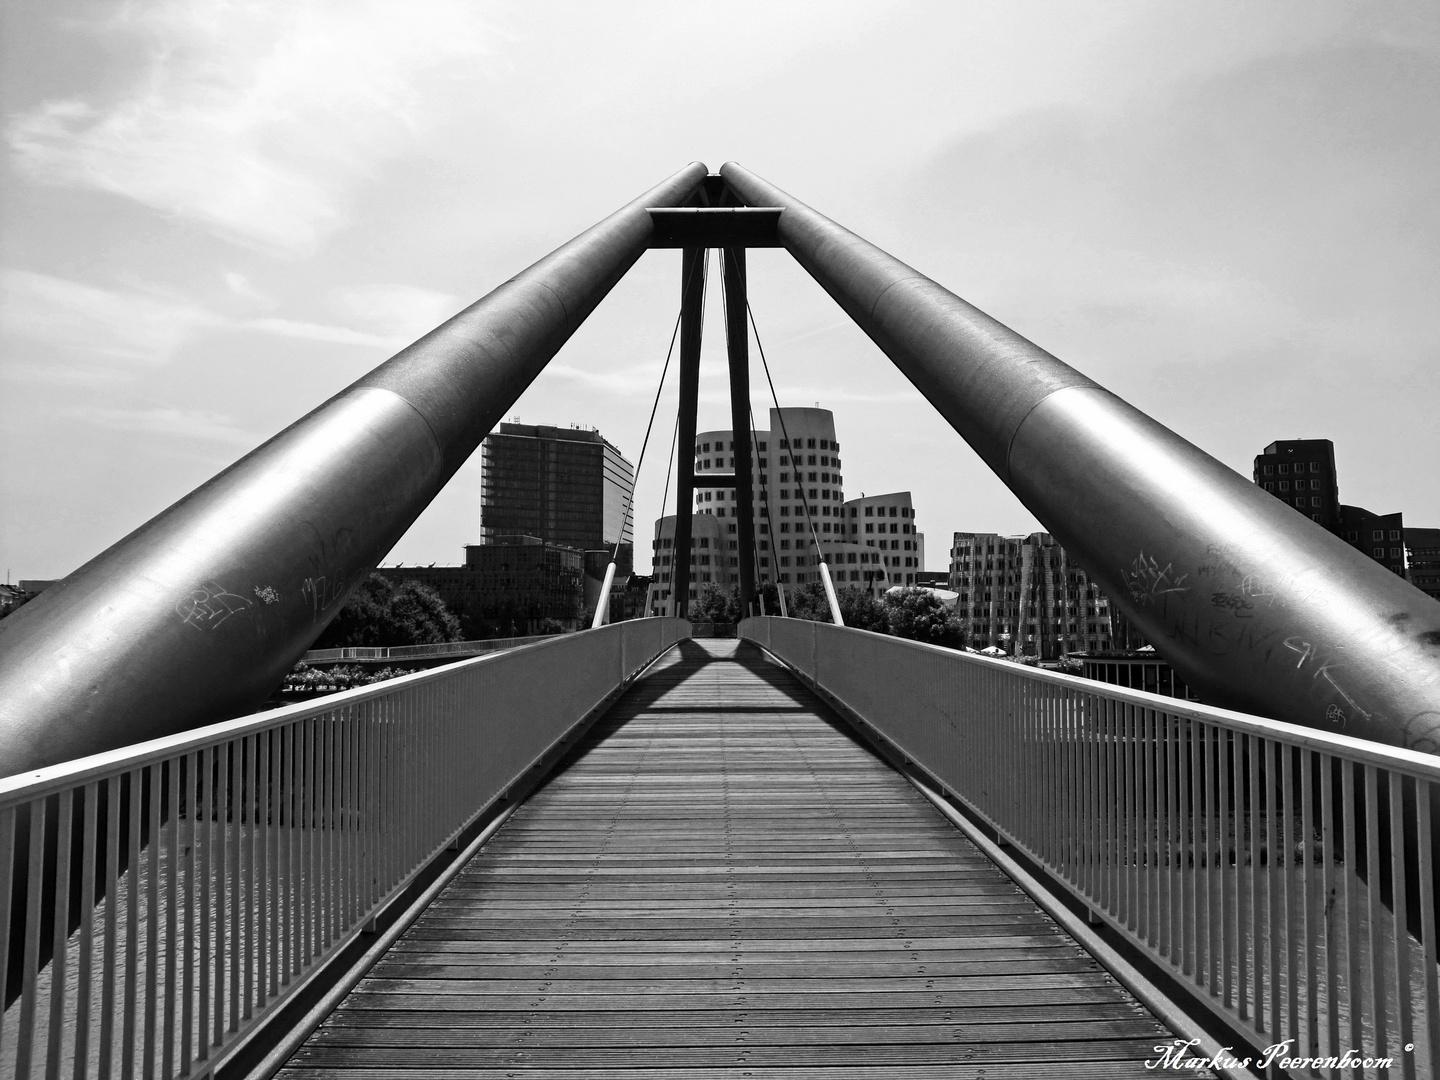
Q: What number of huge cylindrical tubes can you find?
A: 2